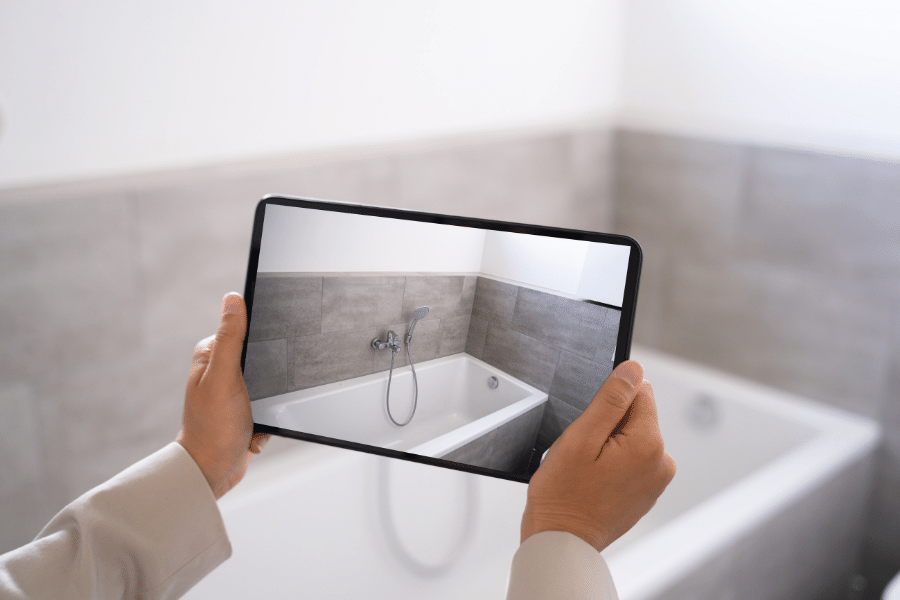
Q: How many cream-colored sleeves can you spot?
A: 2